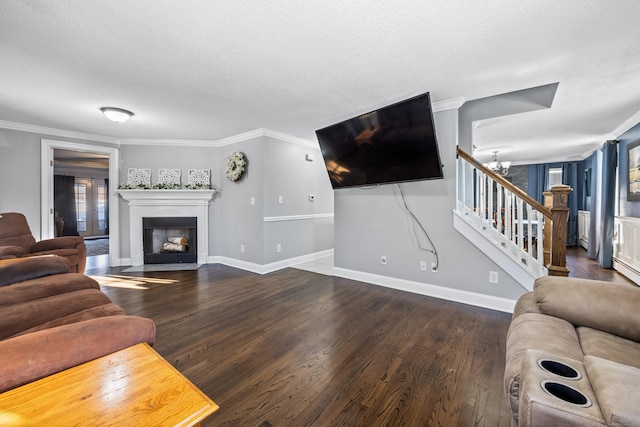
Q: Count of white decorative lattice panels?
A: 3